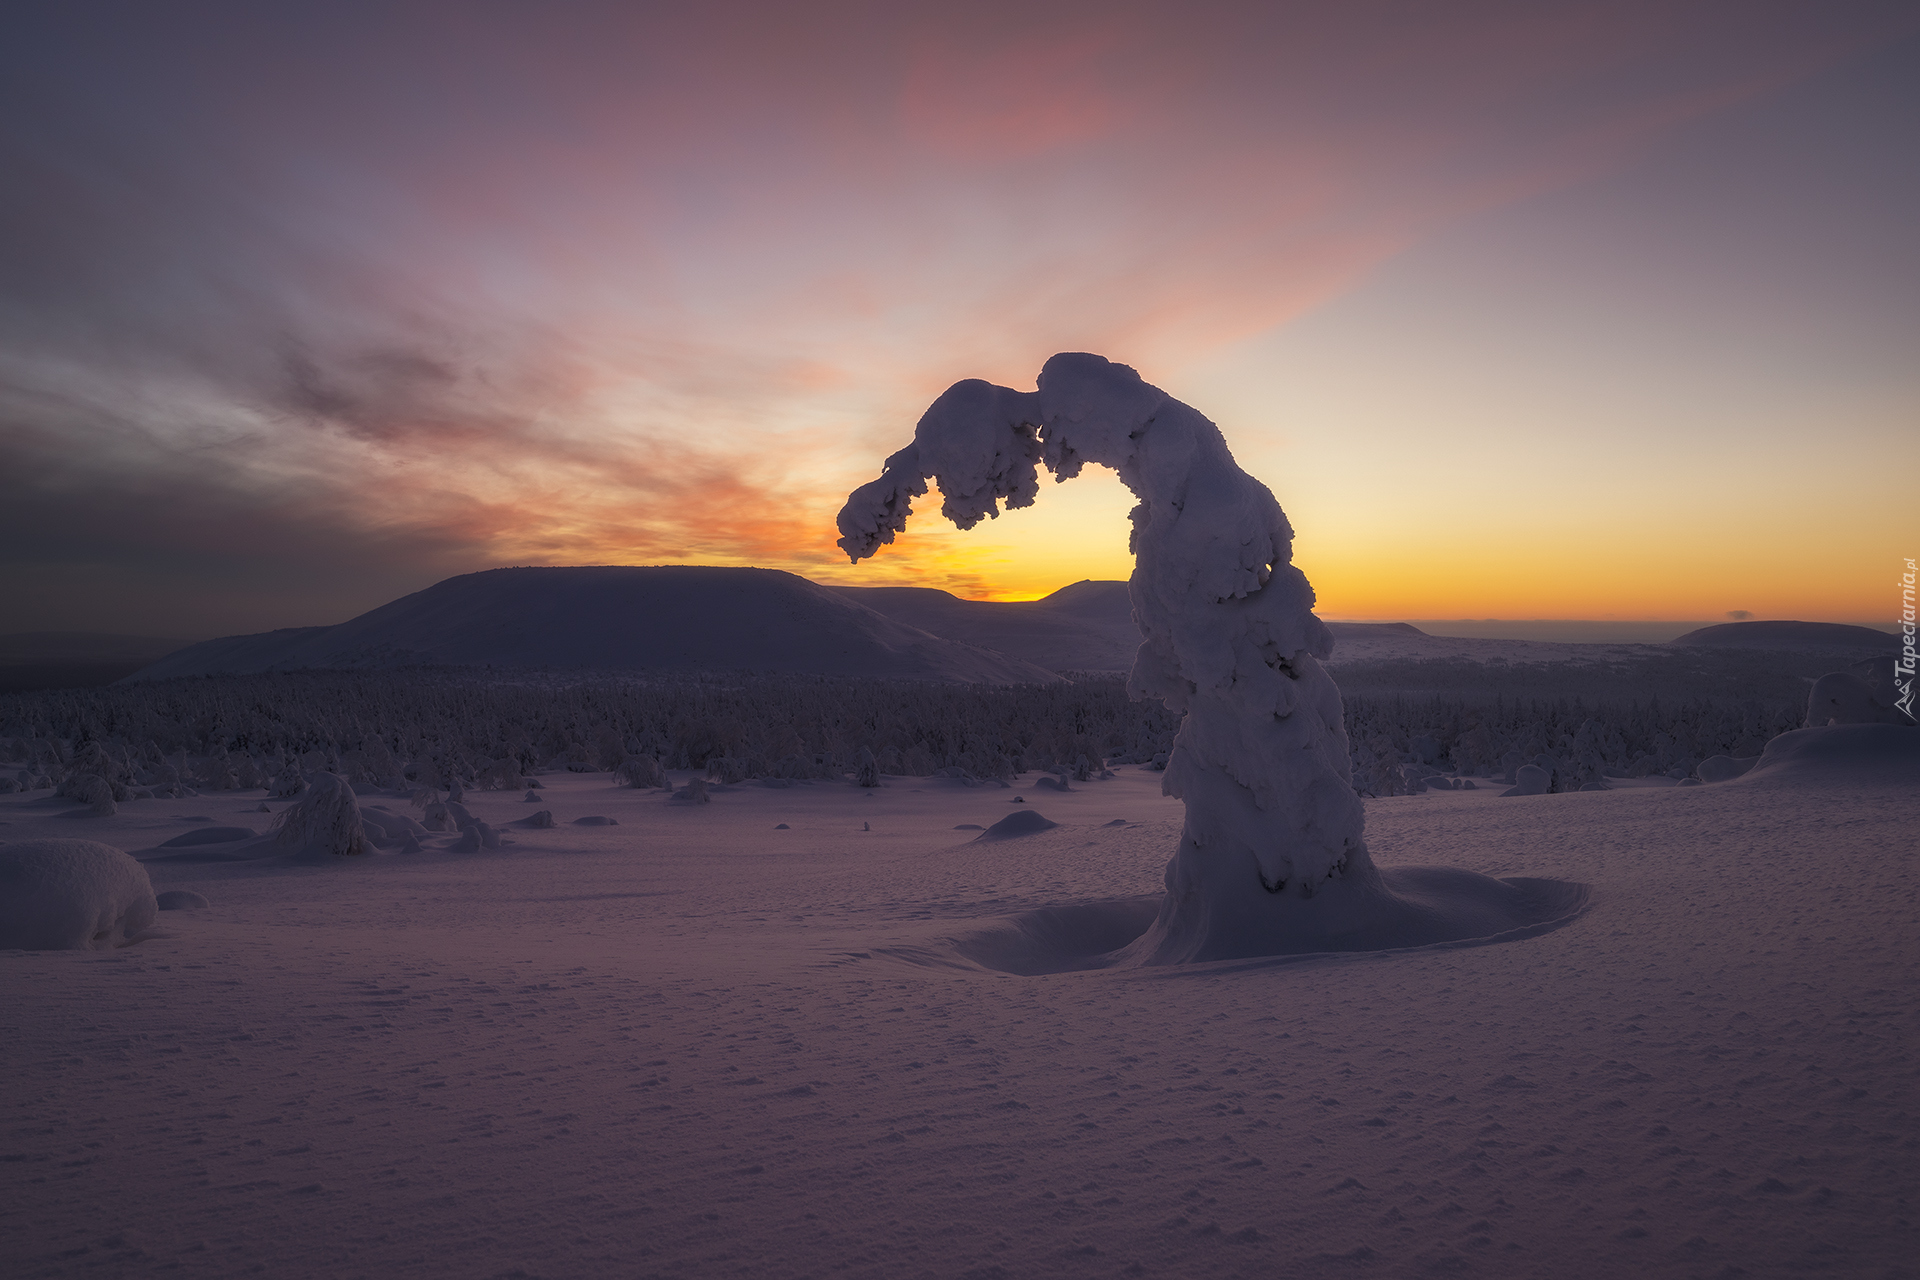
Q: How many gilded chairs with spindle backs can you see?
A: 0